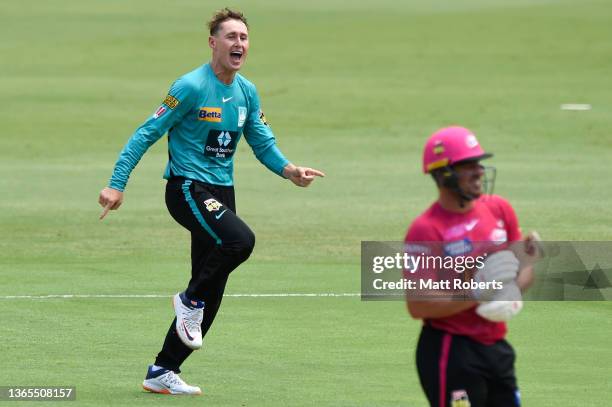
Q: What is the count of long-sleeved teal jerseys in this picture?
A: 1